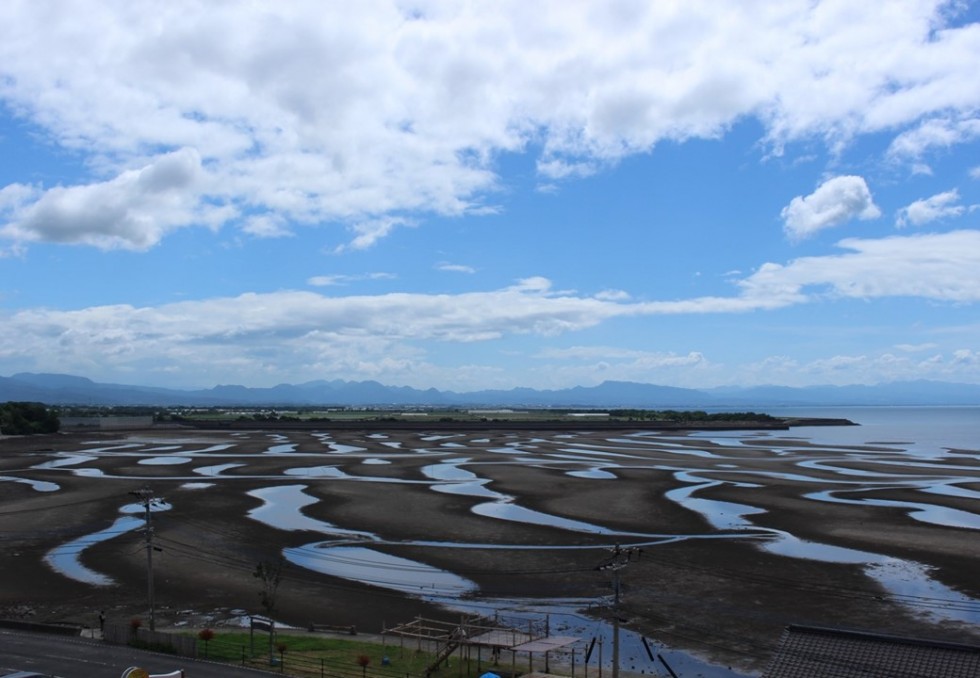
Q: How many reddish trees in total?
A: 4